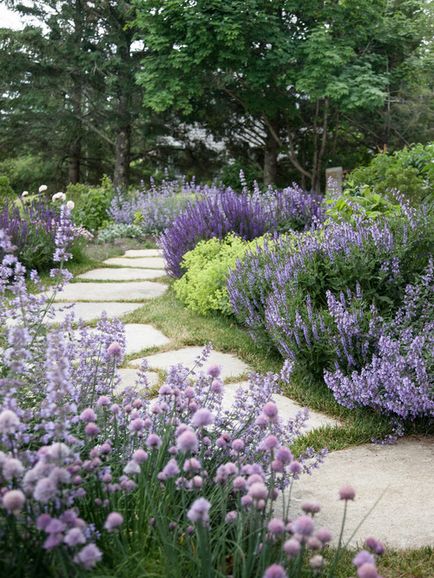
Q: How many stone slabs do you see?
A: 10